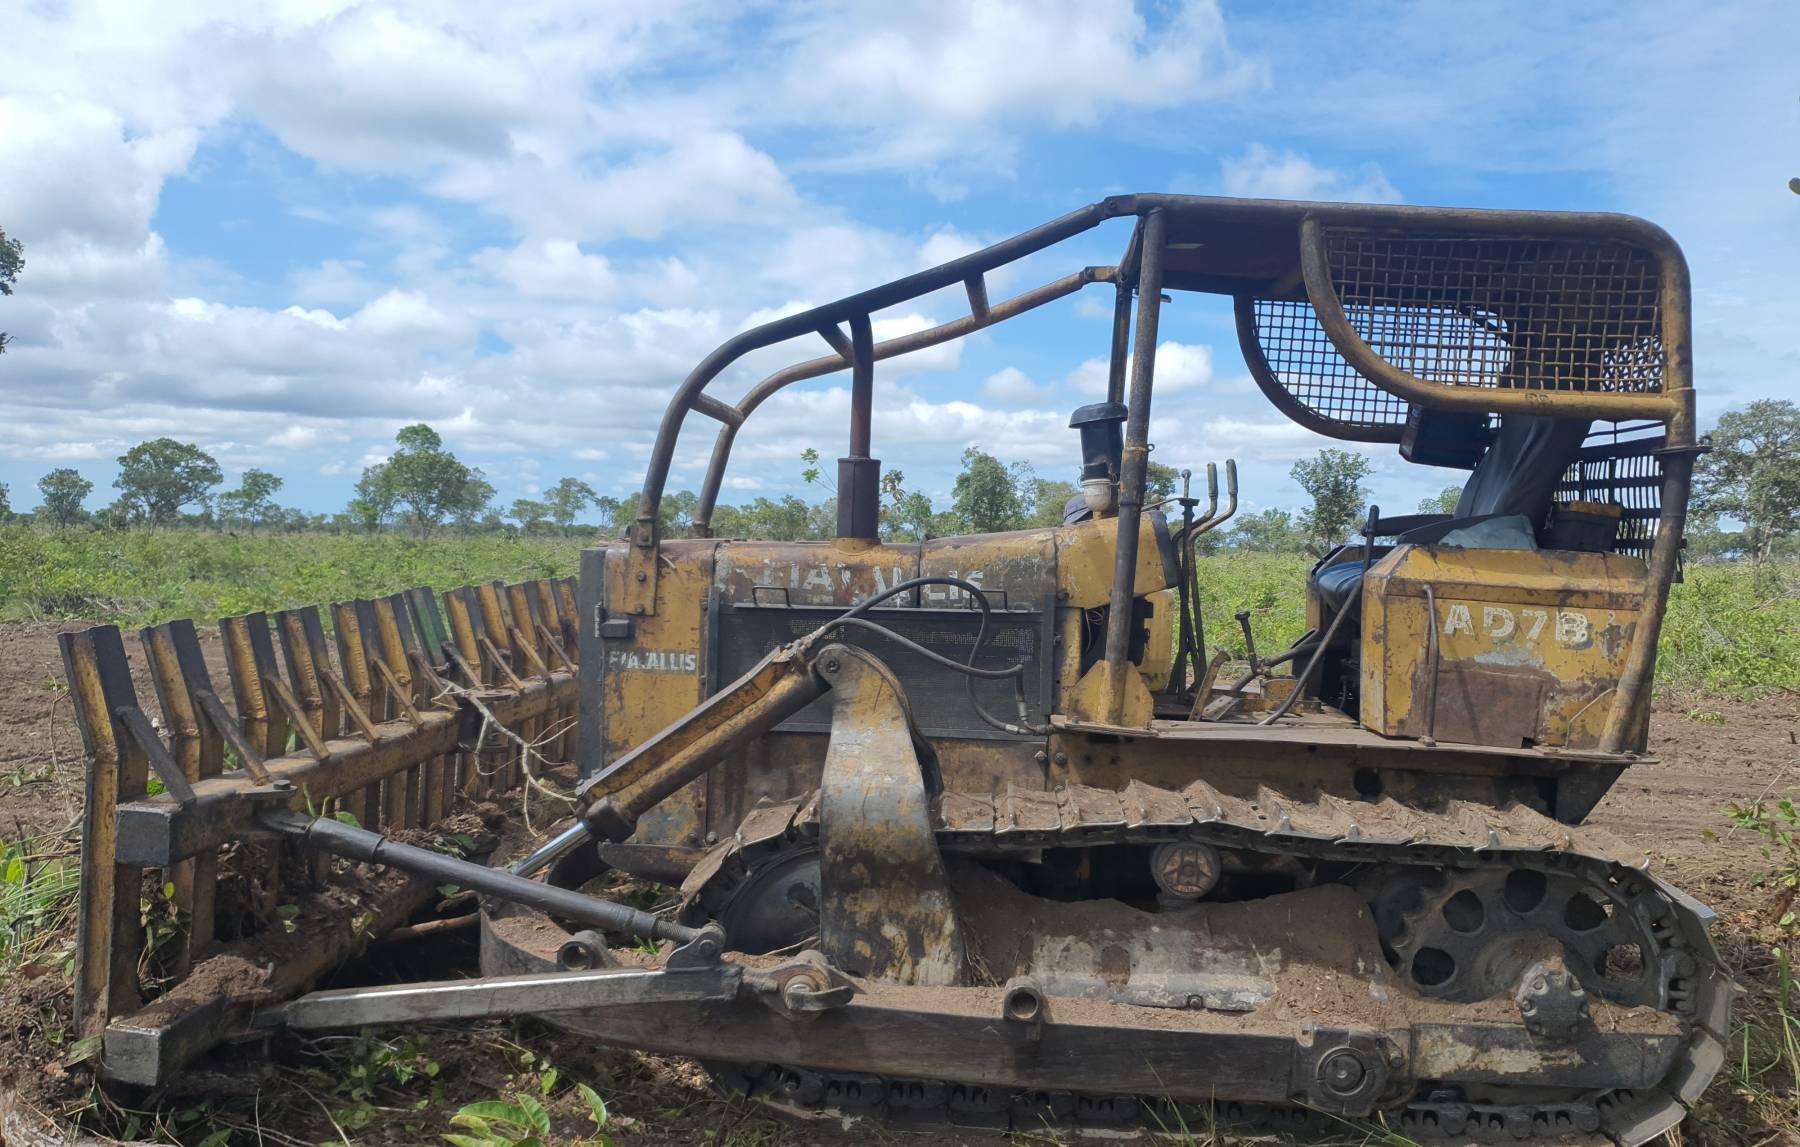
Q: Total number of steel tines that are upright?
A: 12